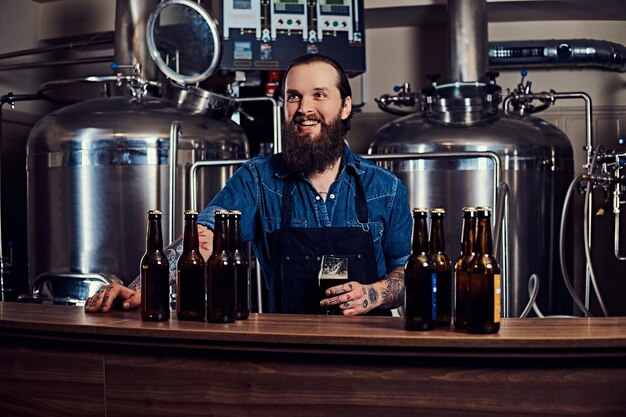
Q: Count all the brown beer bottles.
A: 8